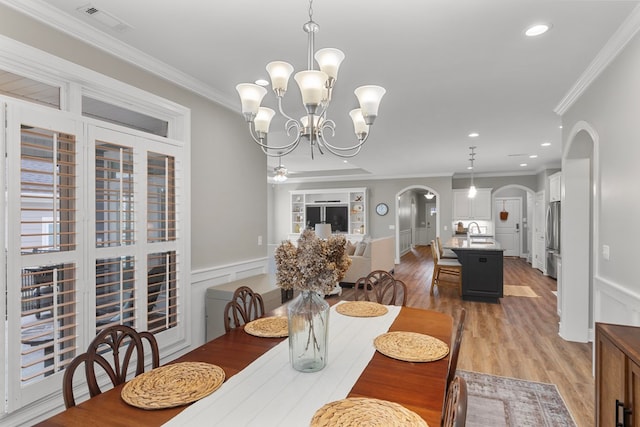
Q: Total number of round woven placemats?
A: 5